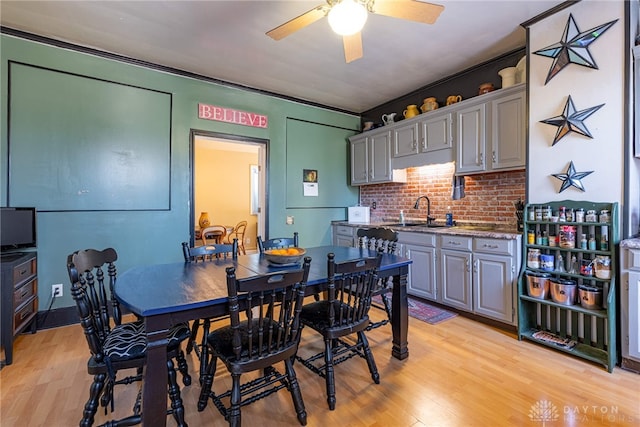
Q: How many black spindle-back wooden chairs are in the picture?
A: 6